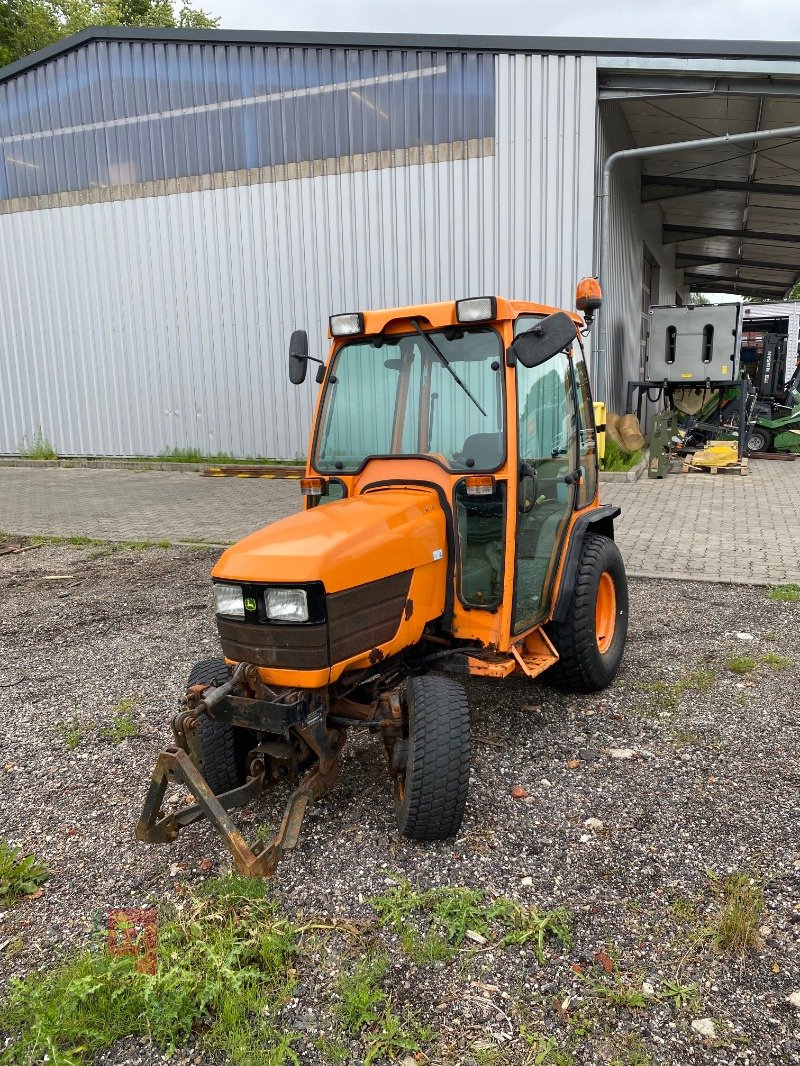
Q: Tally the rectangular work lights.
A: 2